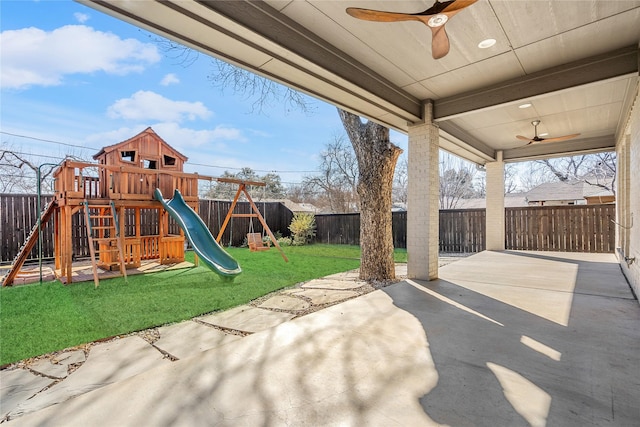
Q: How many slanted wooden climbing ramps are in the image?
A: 1